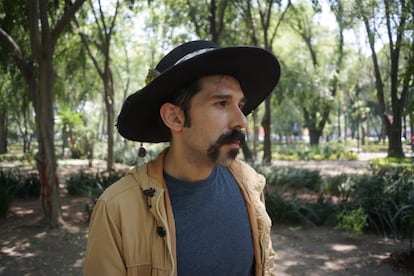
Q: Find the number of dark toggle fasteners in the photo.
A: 2